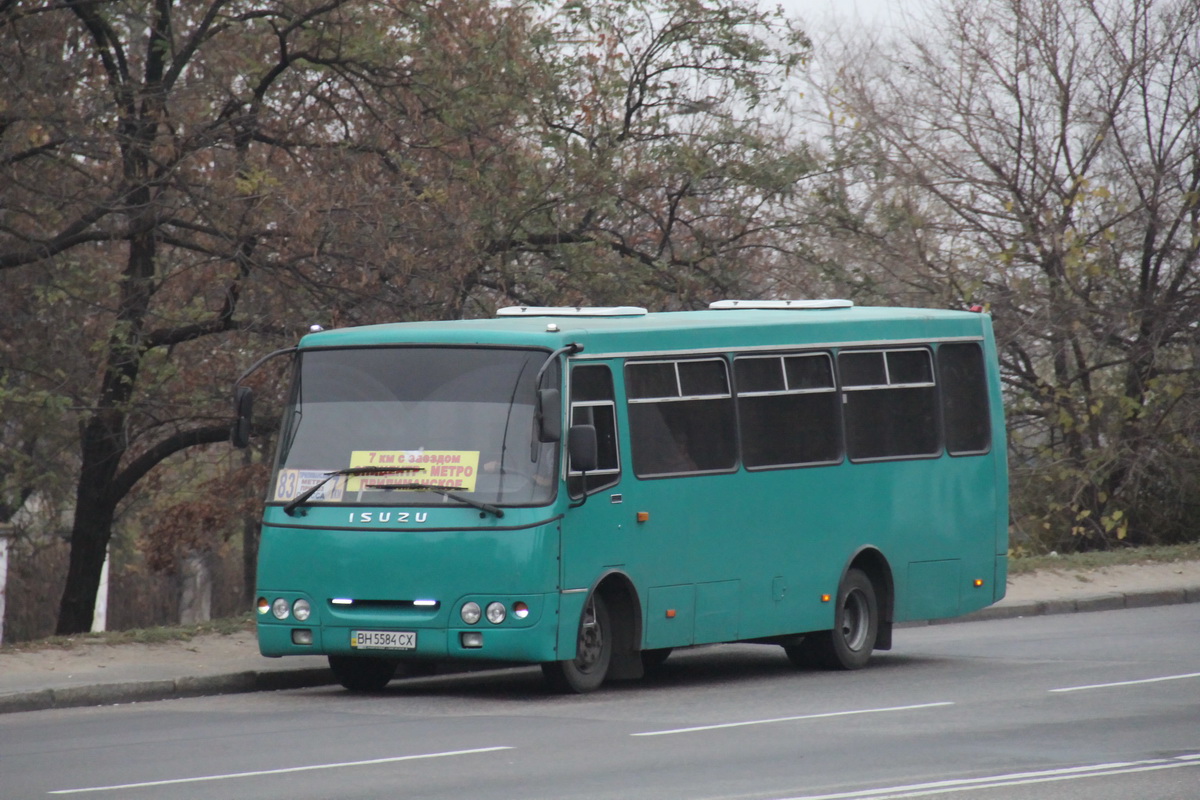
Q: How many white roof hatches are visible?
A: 2